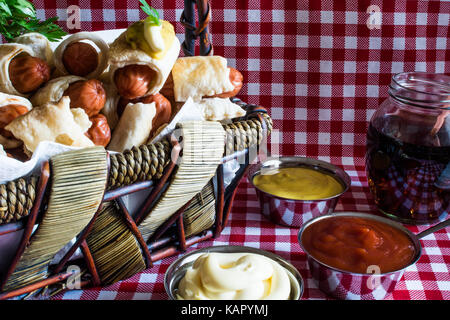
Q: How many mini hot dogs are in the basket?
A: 8